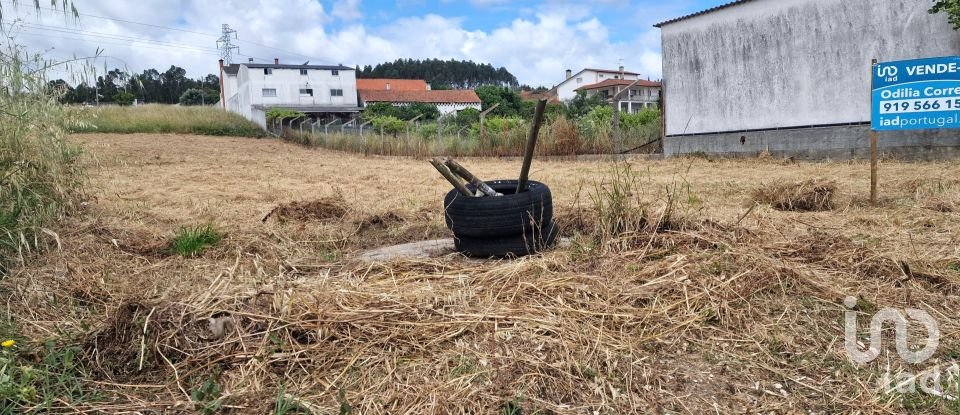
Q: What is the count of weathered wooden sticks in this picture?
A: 3